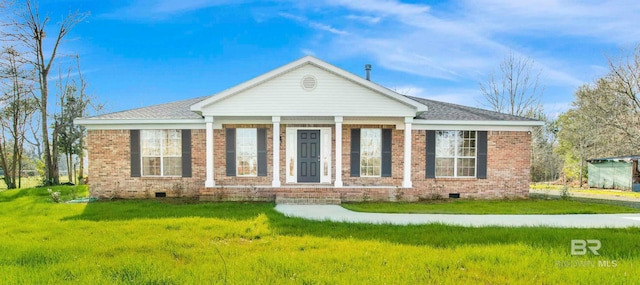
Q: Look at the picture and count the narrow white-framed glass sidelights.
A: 2